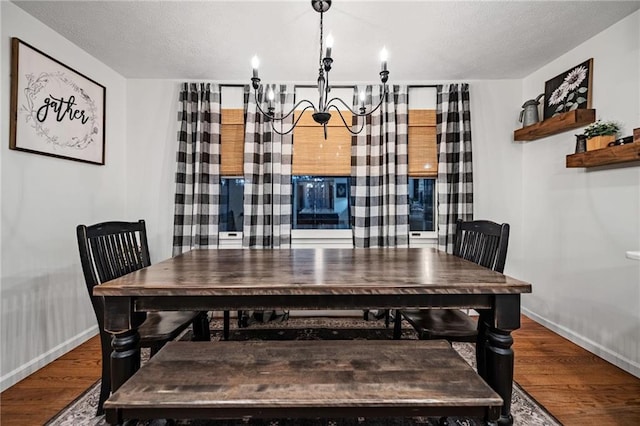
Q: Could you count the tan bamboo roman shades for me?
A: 3